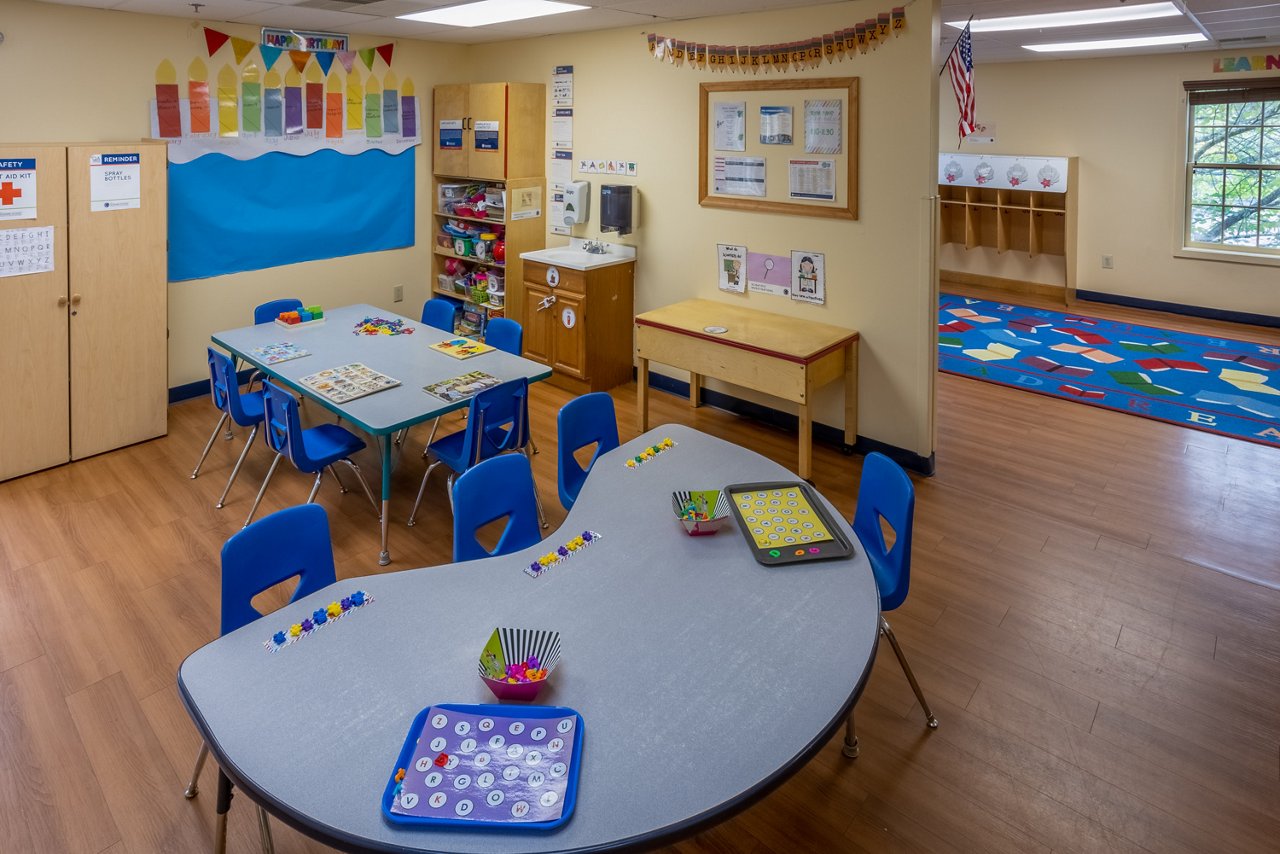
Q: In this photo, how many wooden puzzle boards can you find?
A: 4